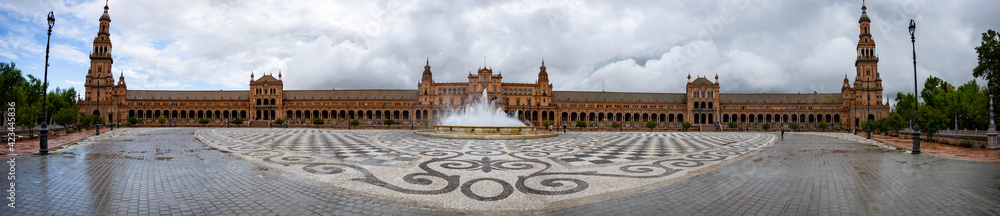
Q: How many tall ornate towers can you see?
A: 2